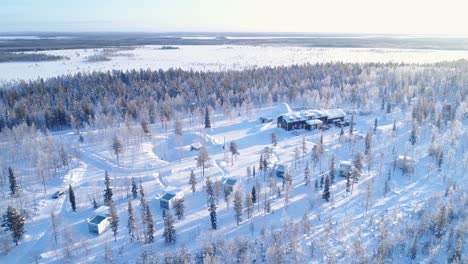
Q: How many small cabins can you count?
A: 6